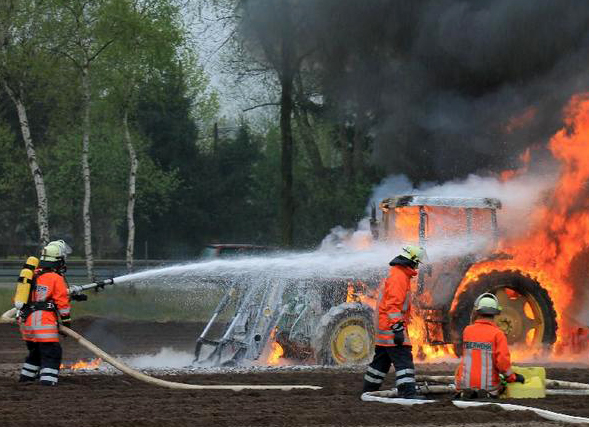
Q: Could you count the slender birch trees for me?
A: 3